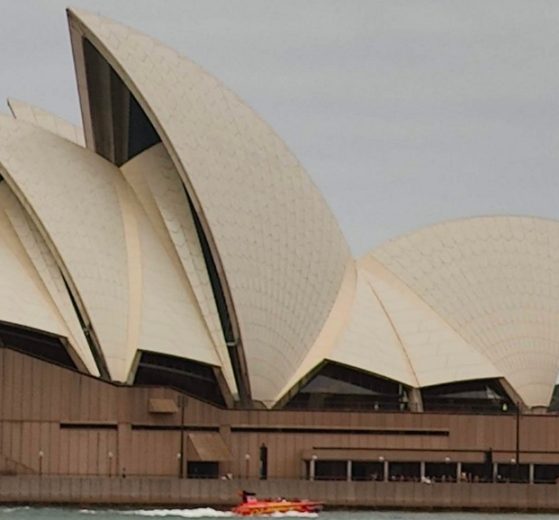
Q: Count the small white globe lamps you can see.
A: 8